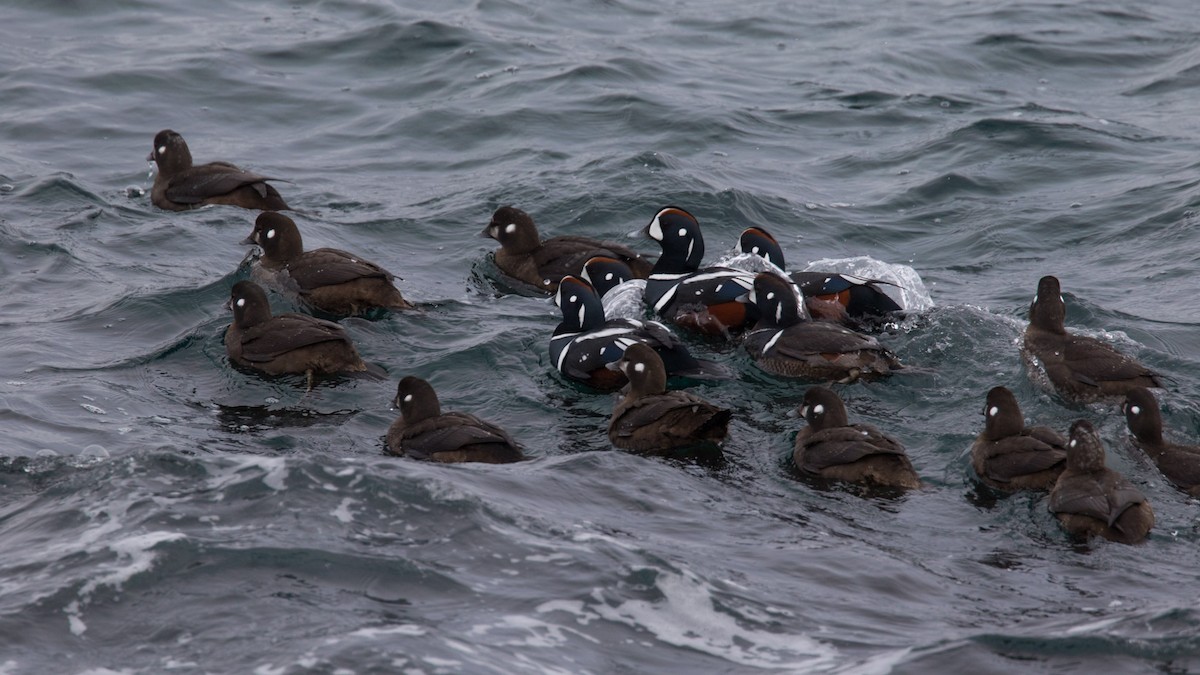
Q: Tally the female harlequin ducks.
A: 11